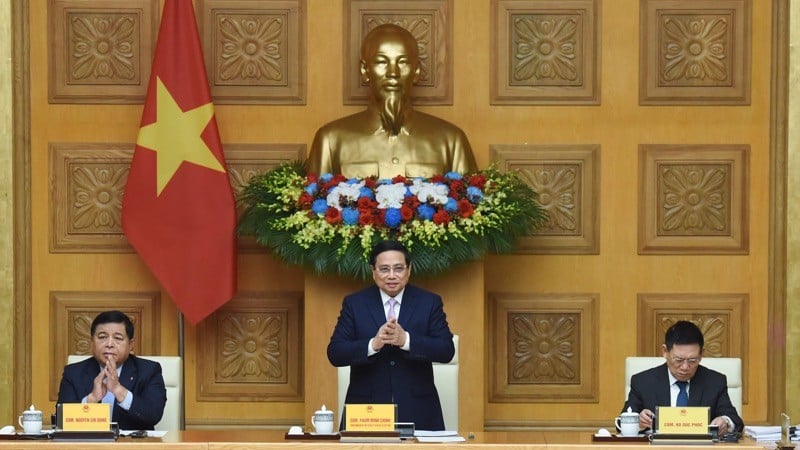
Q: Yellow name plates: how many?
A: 3